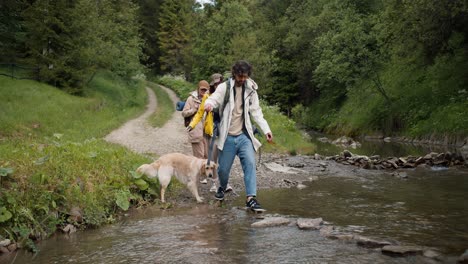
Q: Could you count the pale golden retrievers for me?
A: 1